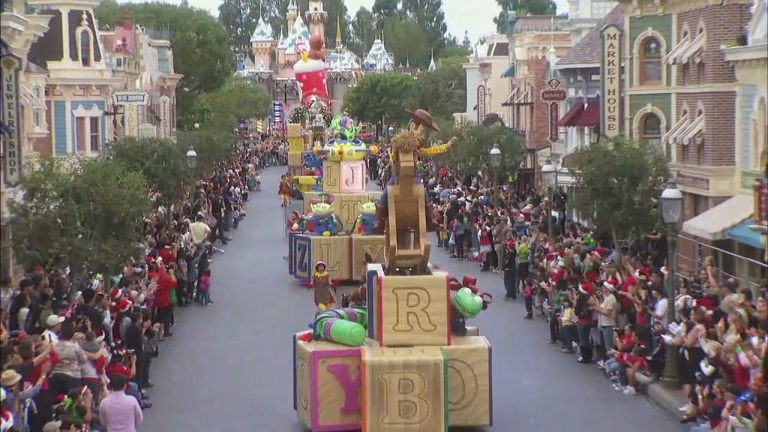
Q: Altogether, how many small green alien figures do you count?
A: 2